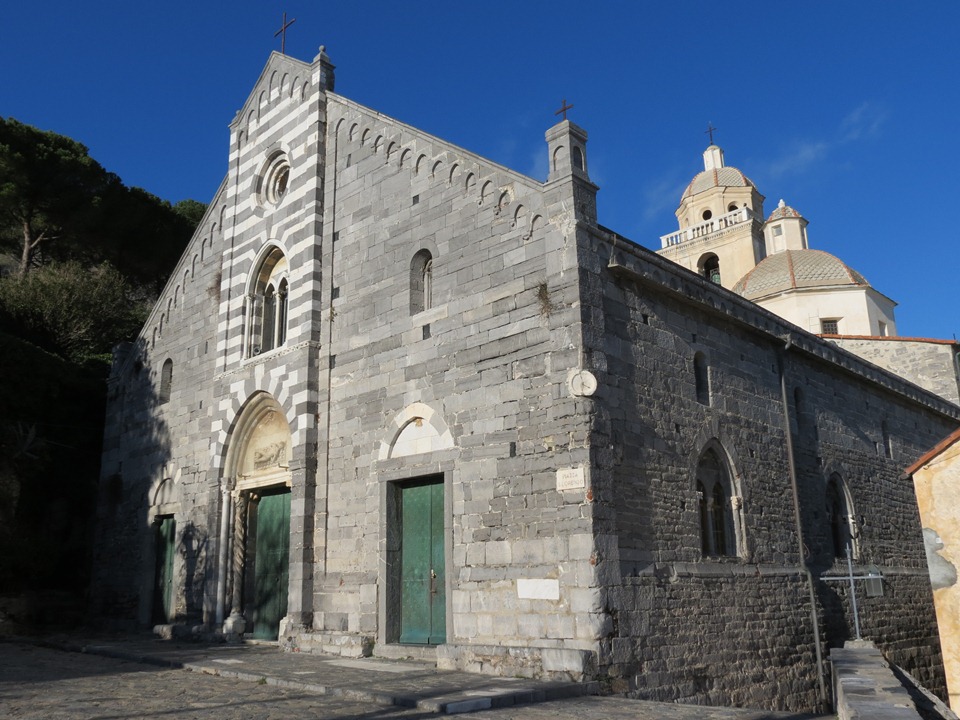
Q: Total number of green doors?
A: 3